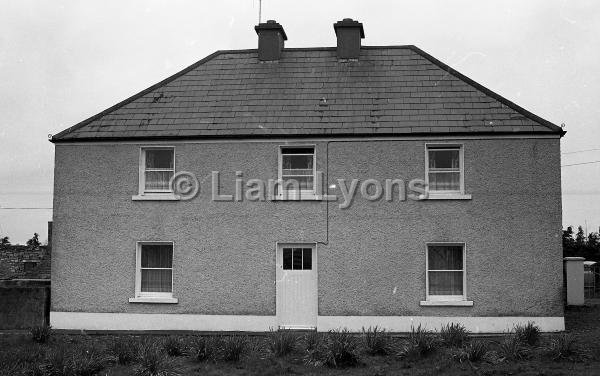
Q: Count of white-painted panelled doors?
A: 1